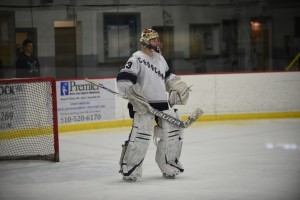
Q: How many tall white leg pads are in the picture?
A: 2